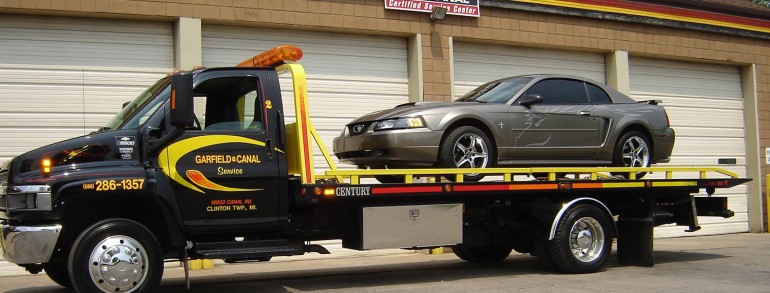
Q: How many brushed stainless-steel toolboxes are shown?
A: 1